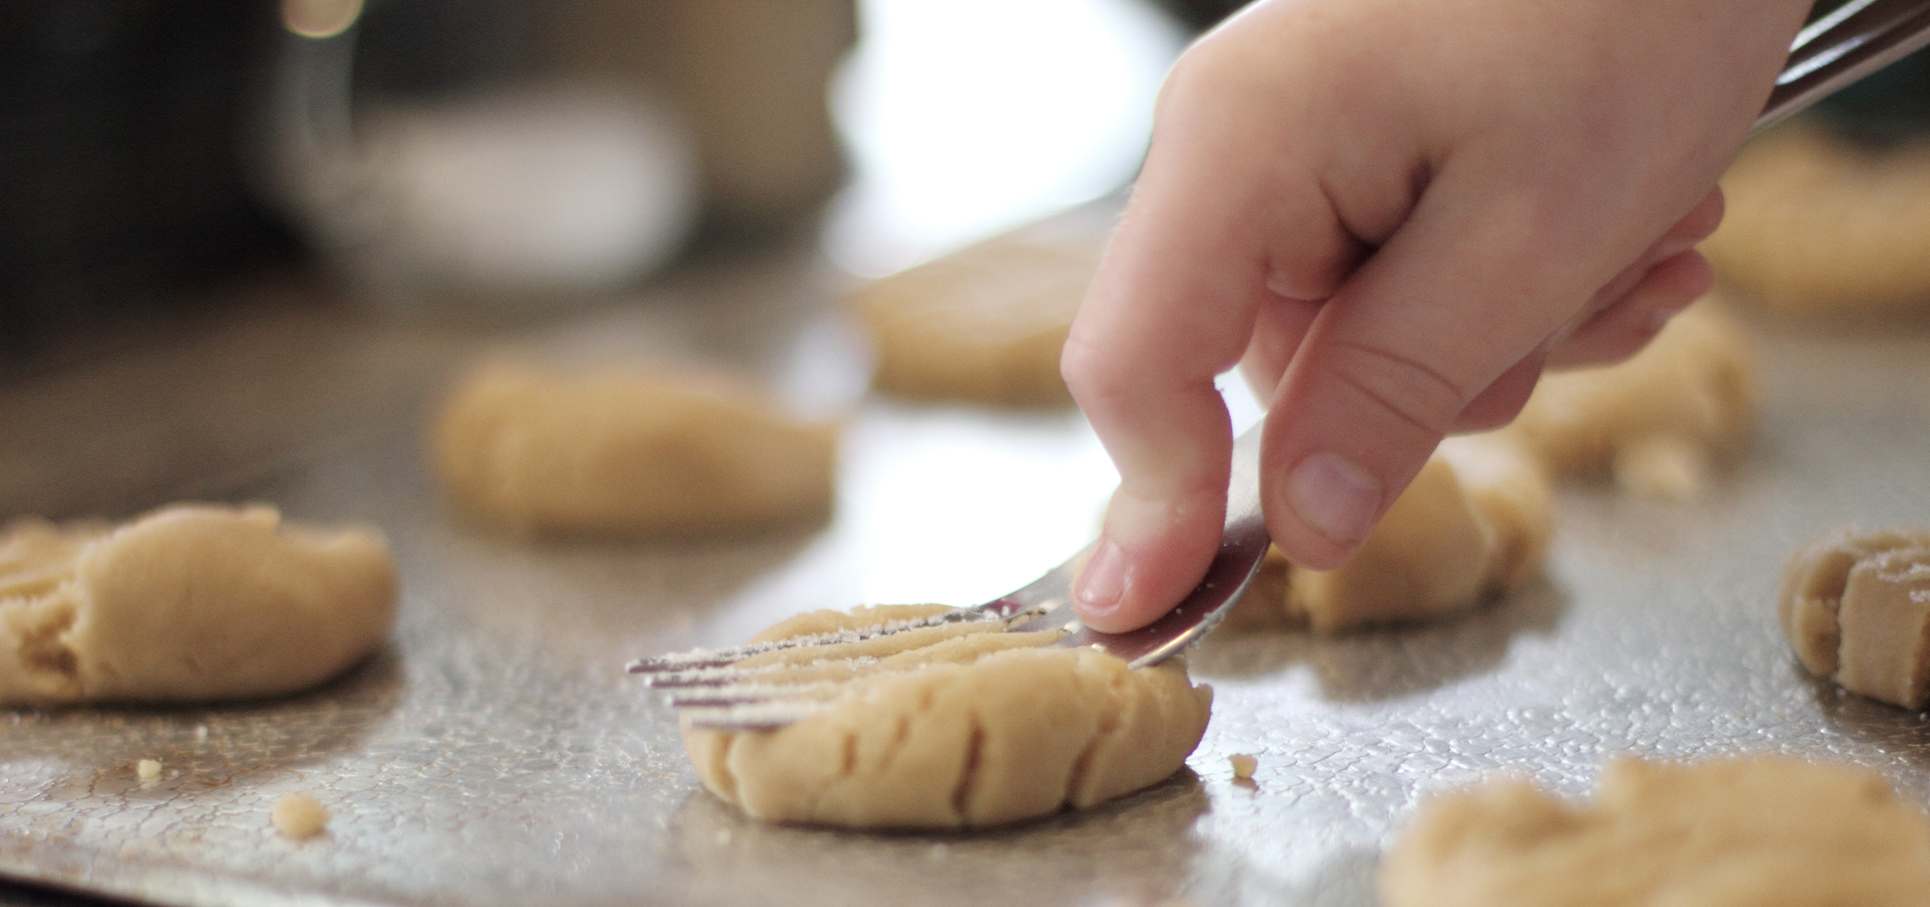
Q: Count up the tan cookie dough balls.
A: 9